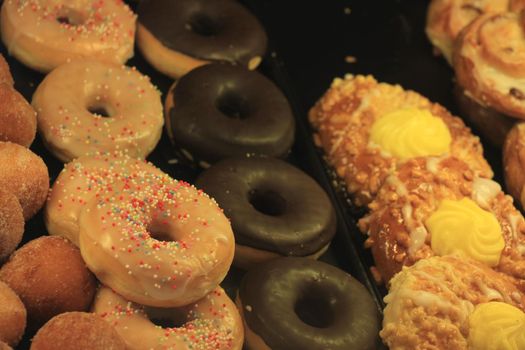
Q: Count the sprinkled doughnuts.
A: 5